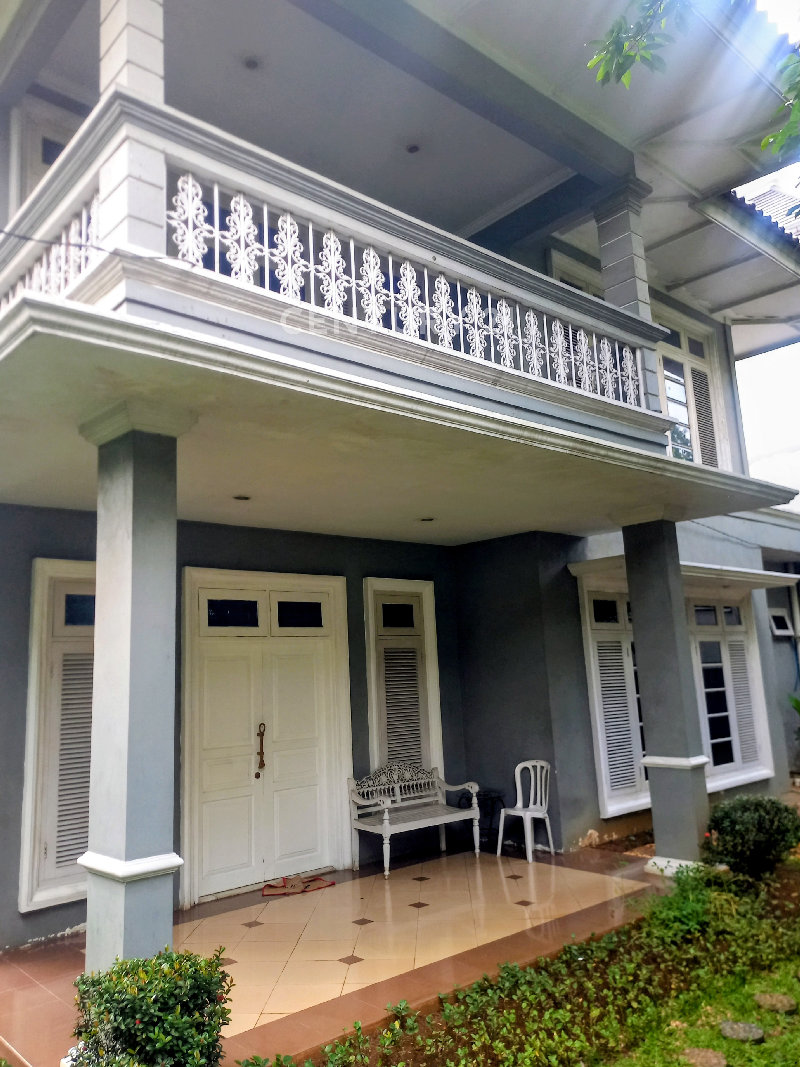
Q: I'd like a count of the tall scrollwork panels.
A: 14